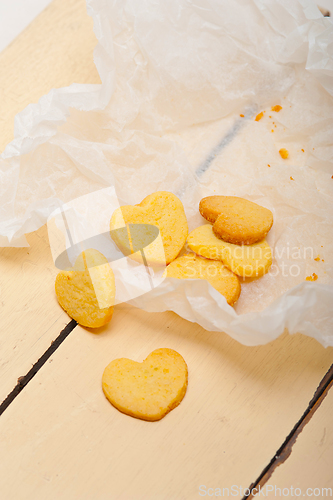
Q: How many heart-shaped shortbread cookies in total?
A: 6